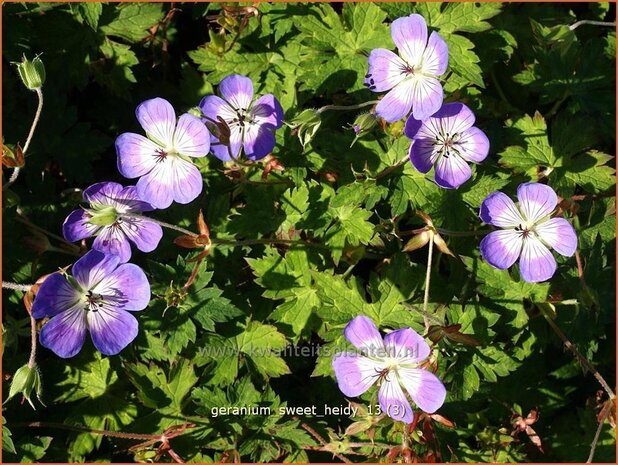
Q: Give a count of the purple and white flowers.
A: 8